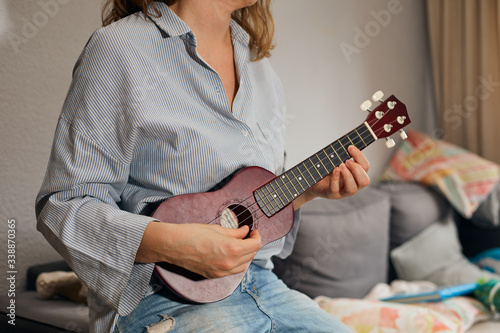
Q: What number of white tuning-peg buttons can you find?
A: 4